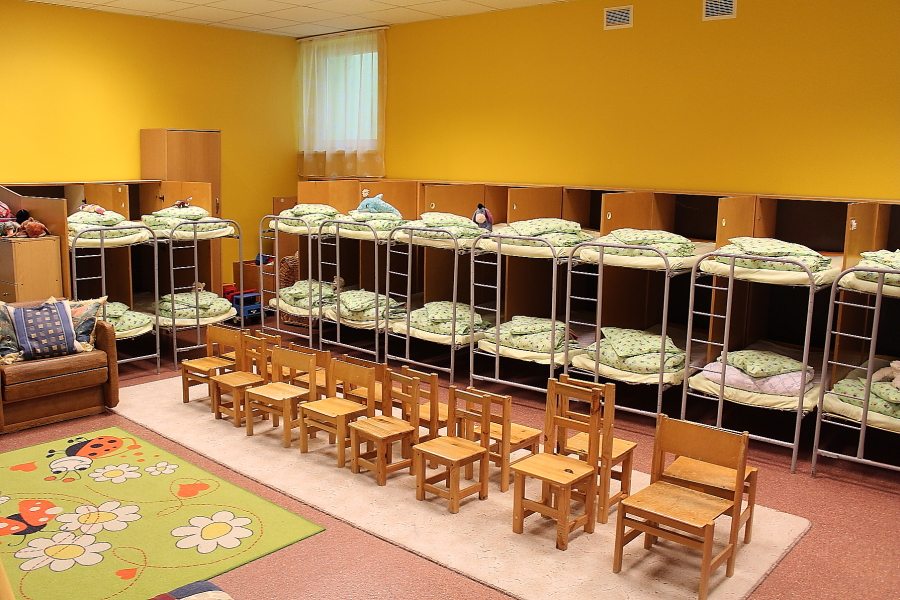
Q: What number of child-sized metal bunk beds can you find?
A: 9